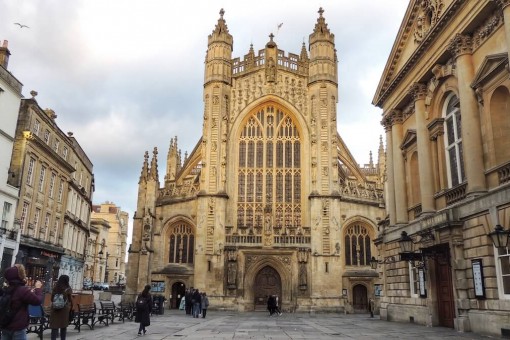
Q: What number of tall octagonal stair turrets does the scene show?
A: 2